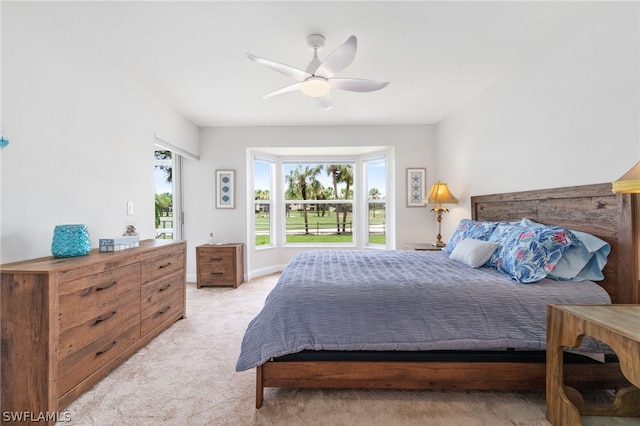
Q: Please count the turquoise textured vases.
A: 1